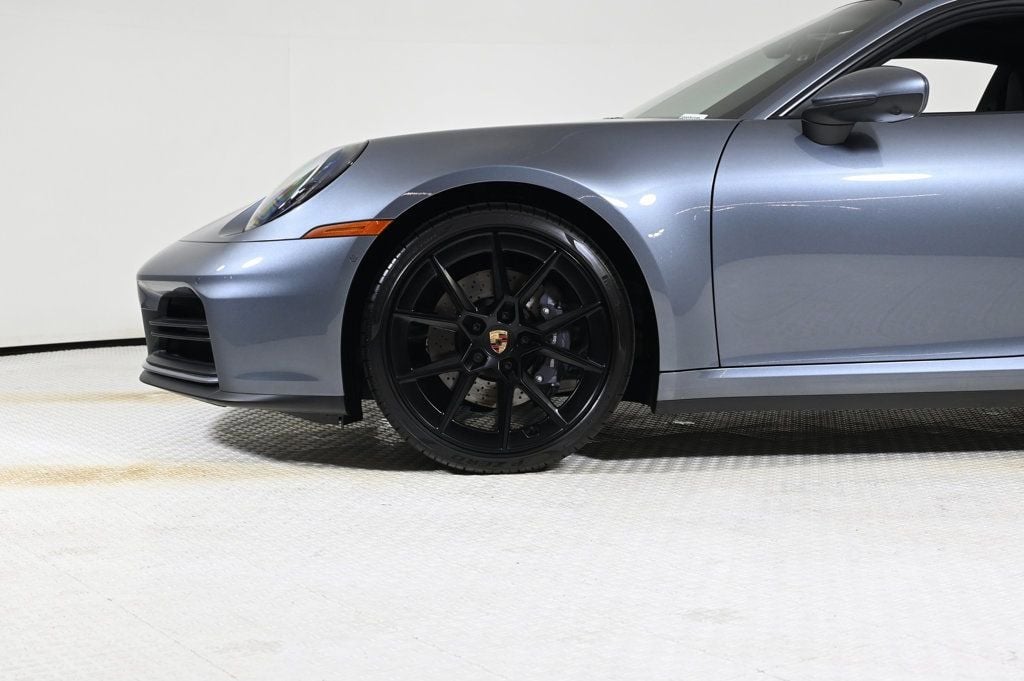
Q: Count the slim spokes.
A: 10